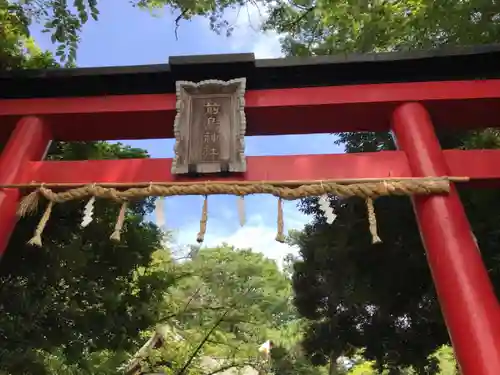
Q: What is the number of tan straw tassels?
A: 5